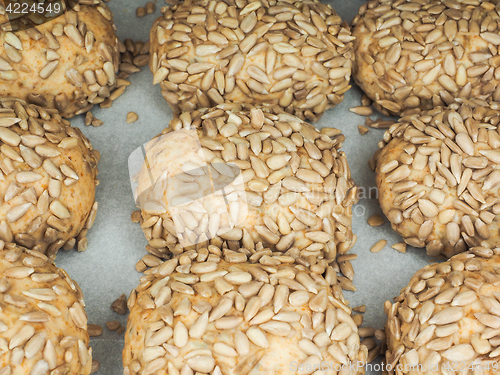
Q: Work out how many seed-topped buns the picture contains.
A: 9